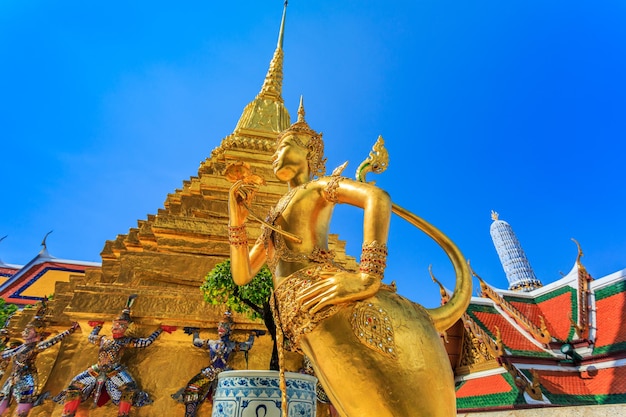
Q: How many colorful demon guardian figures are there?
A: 3